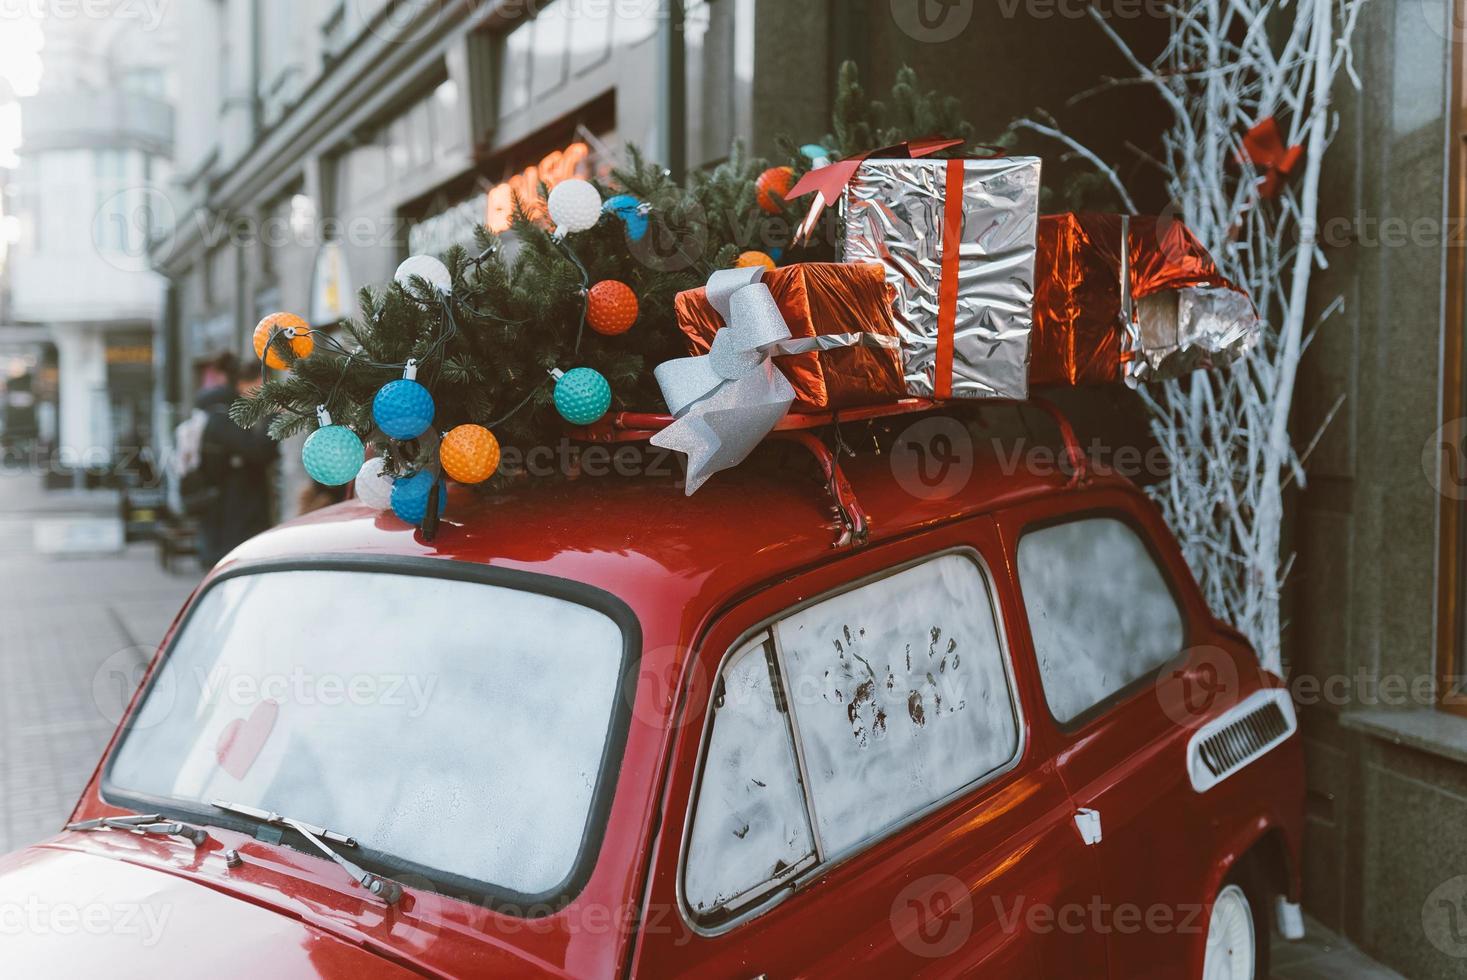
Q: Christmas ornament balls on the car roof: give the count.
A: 14